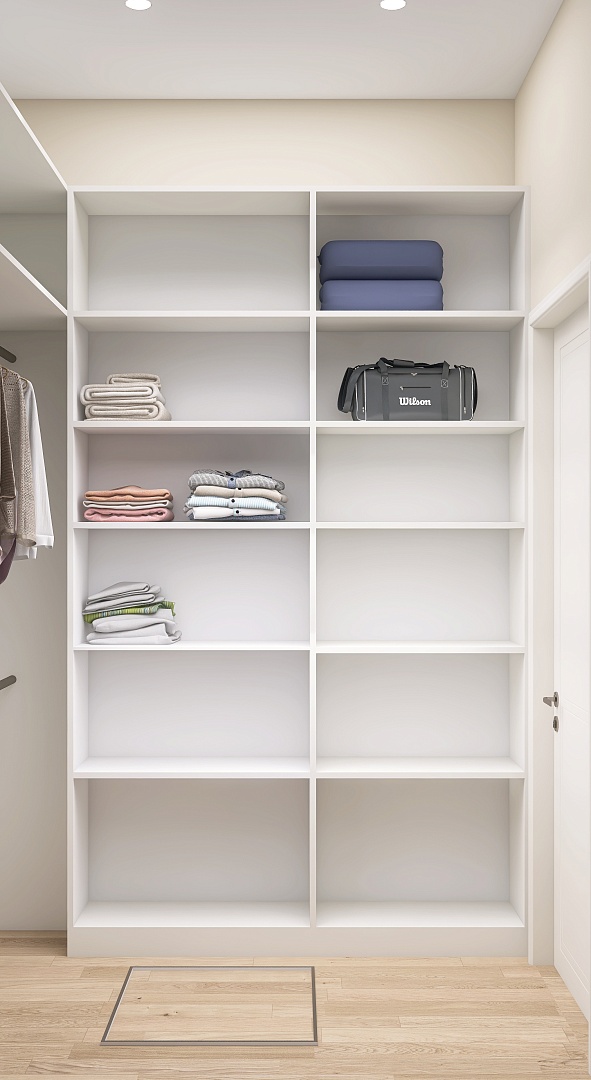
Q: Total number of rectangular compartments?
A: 12